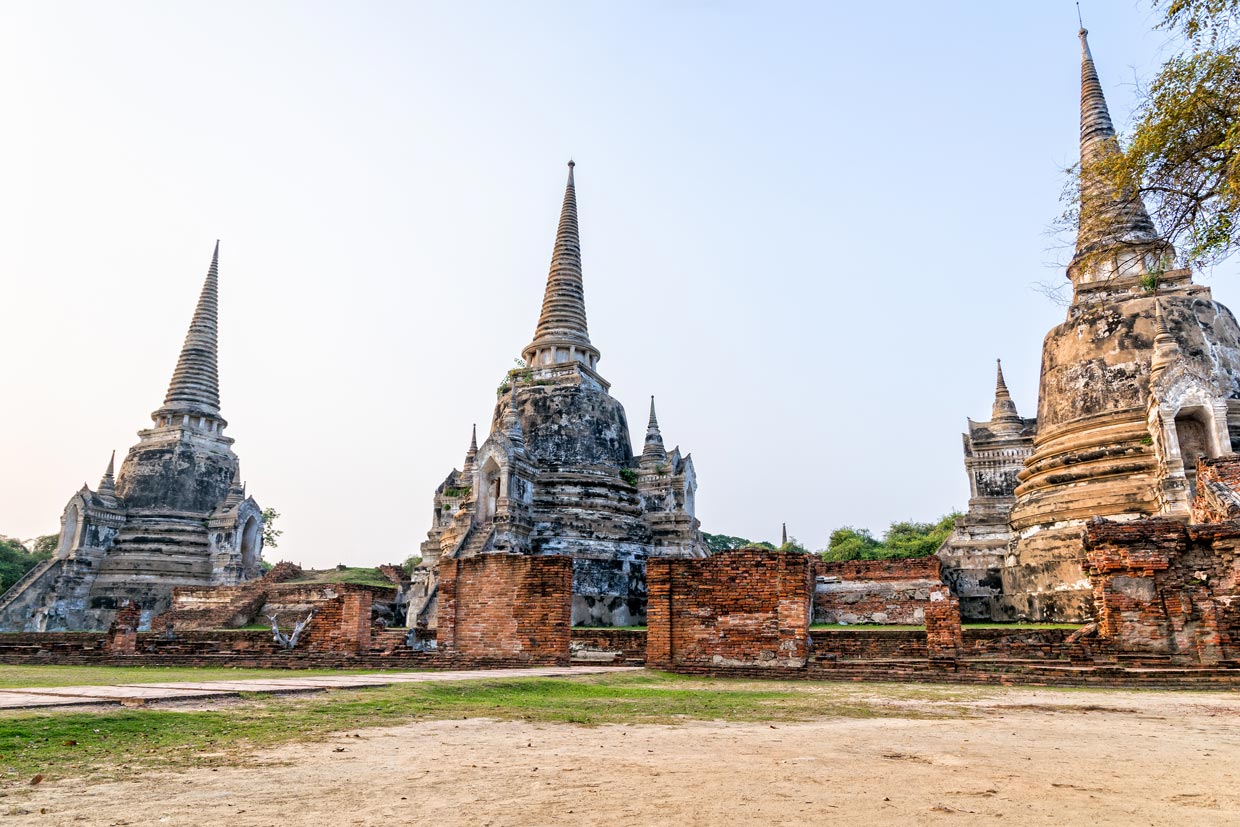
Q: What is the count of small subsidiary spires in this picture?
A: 7